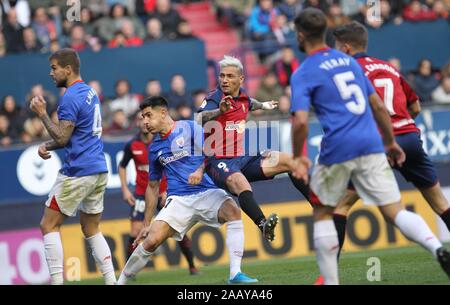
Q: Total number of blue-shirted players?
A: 3